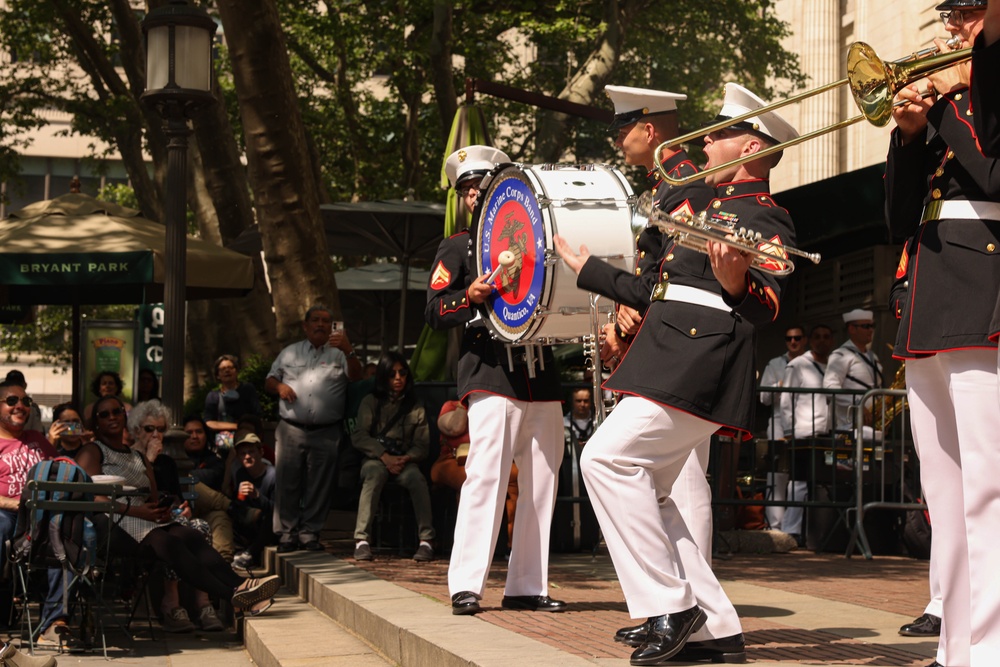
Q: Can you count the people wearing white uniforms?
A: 3